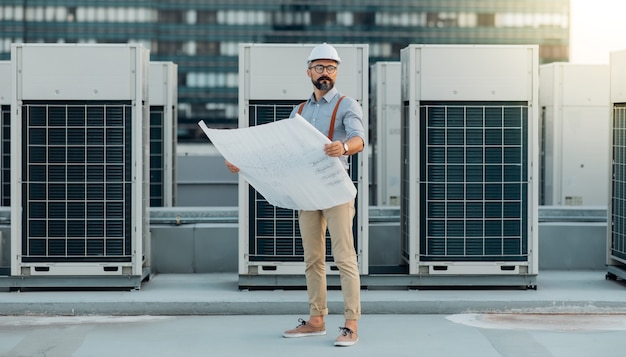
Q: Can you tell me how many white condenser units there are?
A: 8